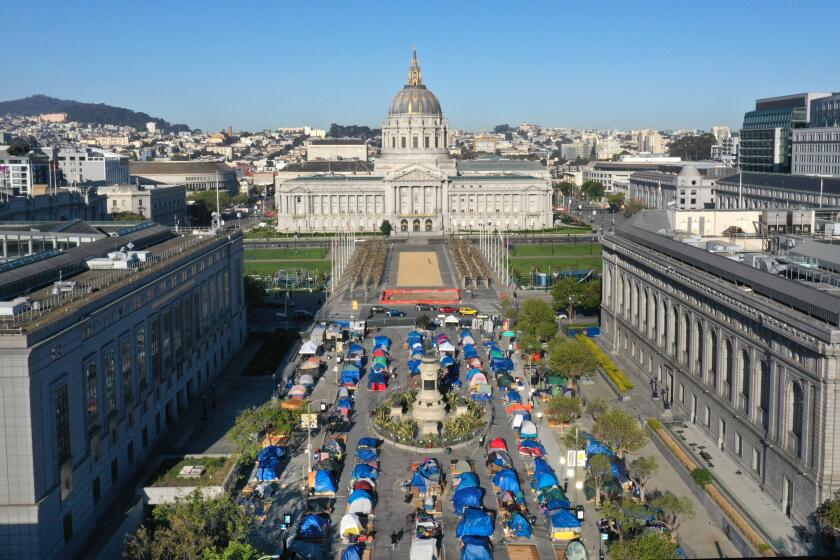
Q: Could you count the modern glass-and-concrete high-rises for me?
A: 2